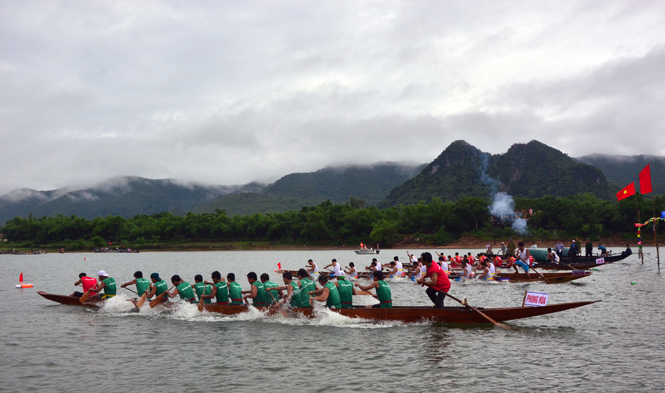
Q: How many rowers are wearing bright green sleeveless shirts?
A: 14